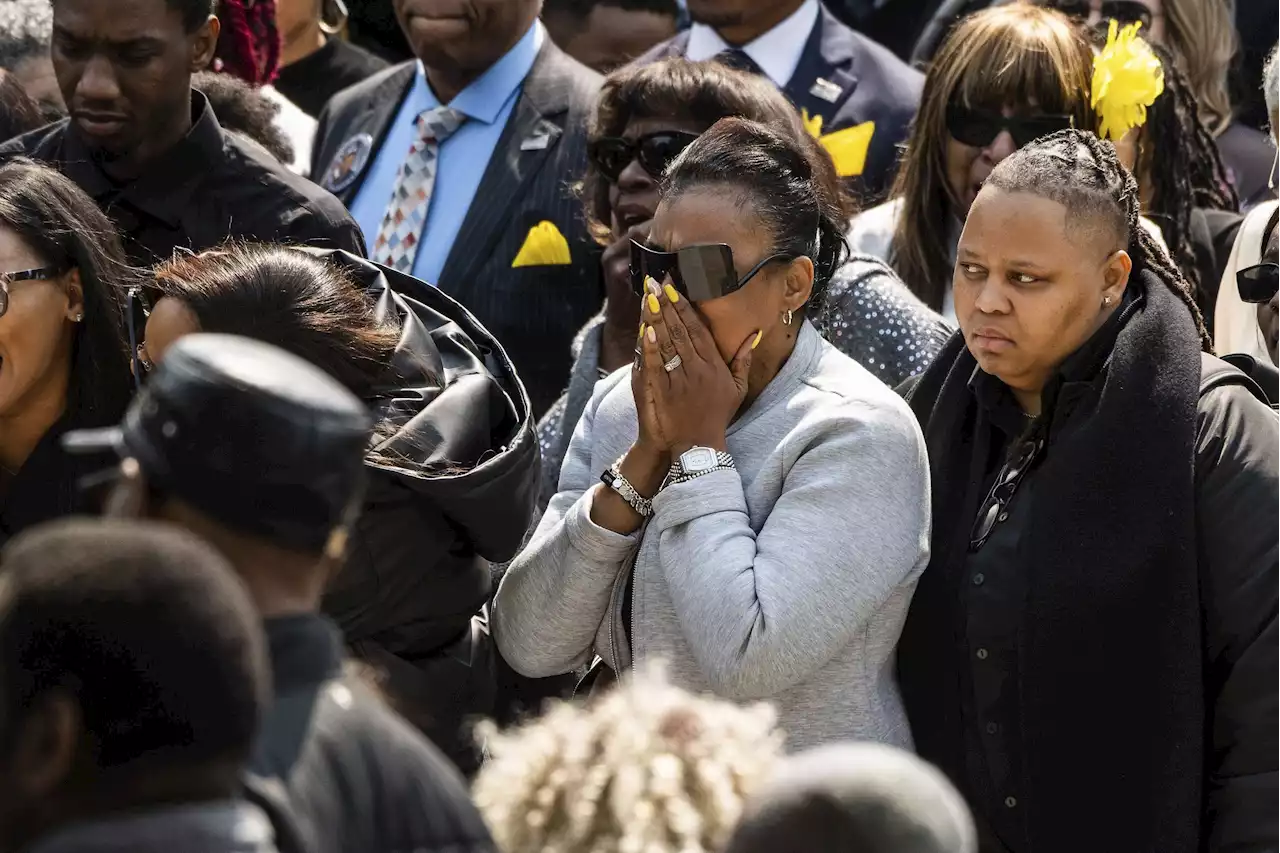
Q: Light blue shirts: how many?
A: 1